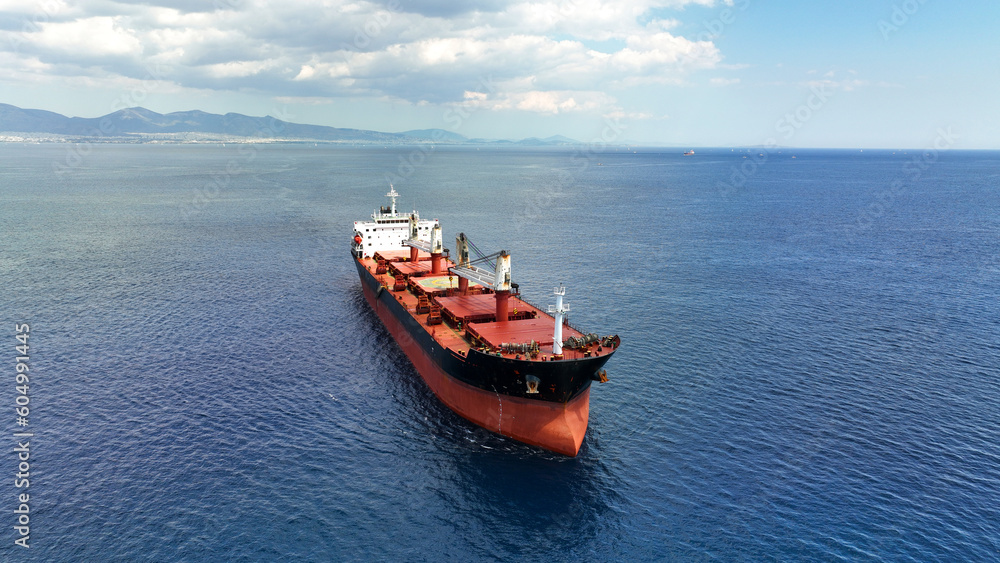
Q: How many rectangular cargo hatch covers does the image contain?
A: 5